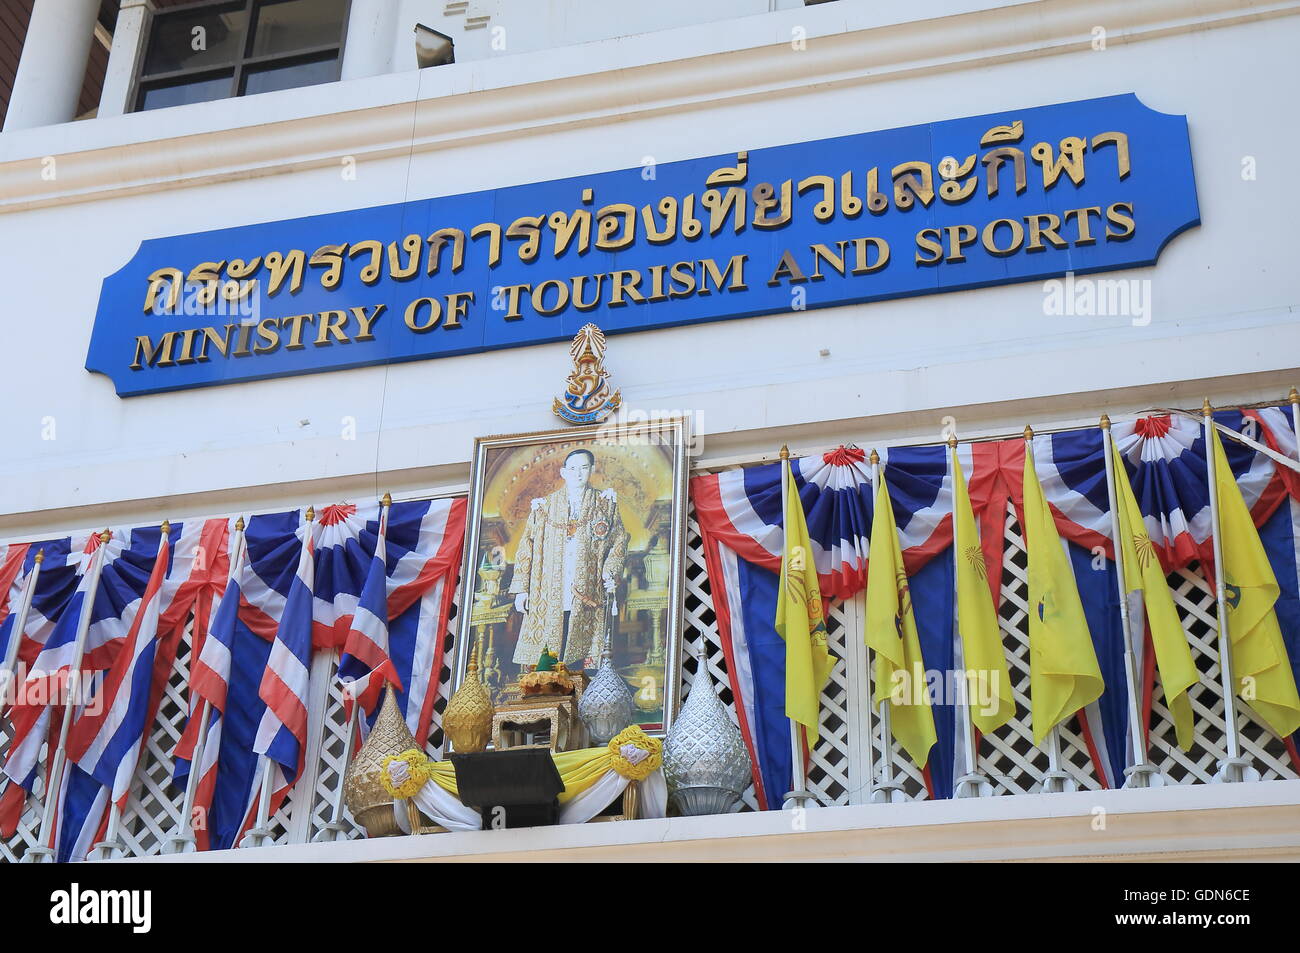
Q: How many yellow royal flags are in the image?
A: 6